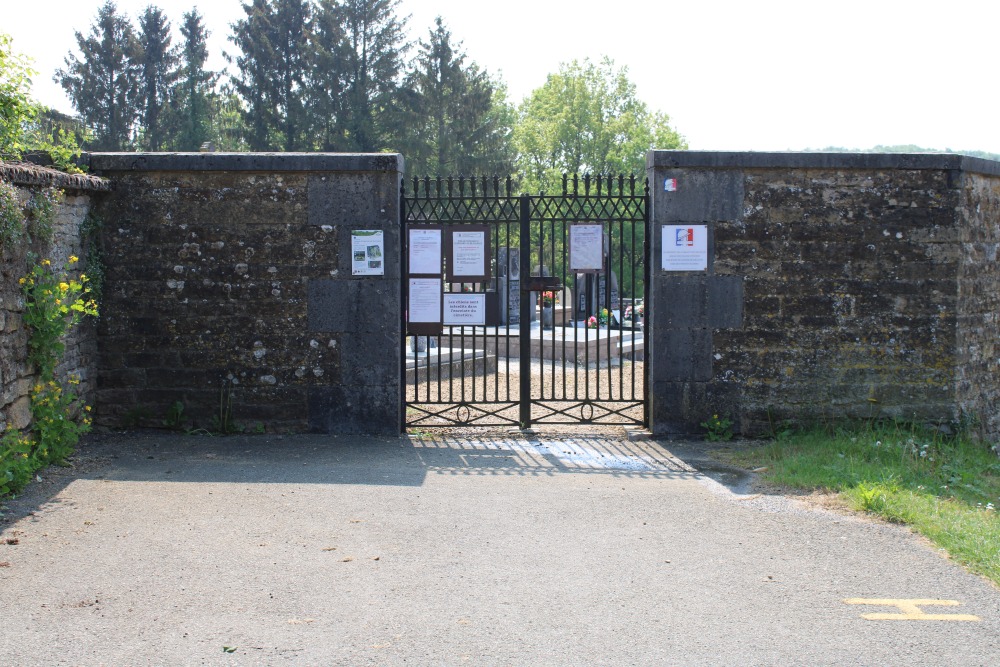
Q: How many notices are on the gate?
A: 5